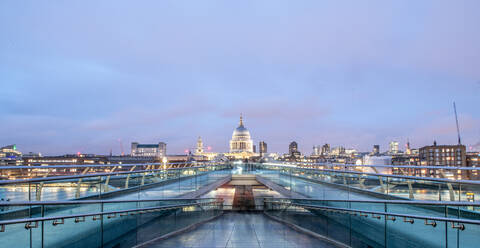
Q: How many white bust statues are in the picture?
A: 0